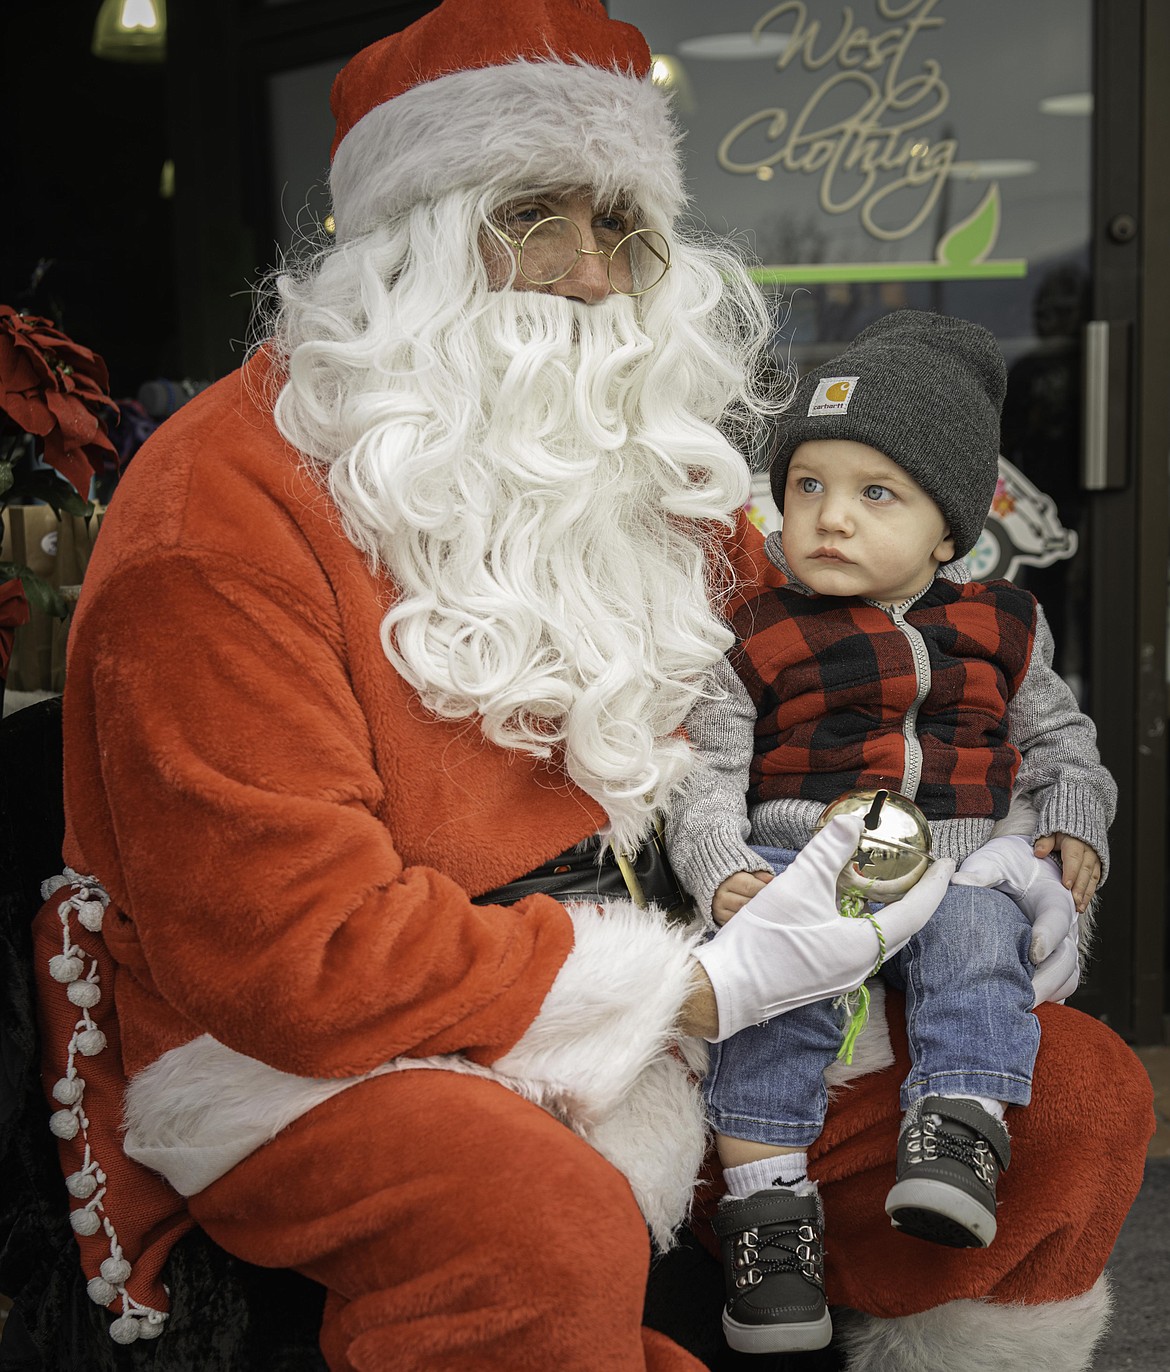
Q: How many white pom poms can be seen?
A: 13